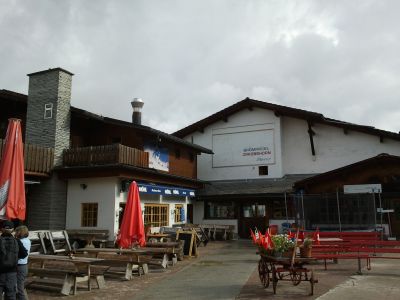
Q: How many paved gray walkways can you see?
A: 1